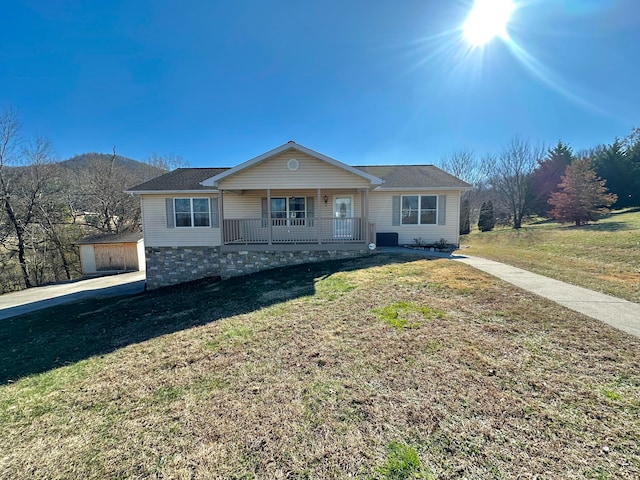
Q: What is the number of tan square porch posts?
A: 4